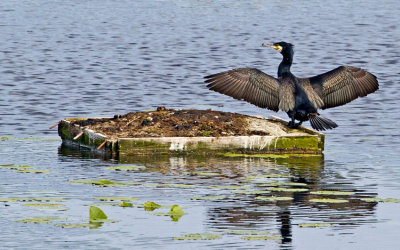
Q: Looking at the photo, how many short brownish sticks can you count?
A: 3